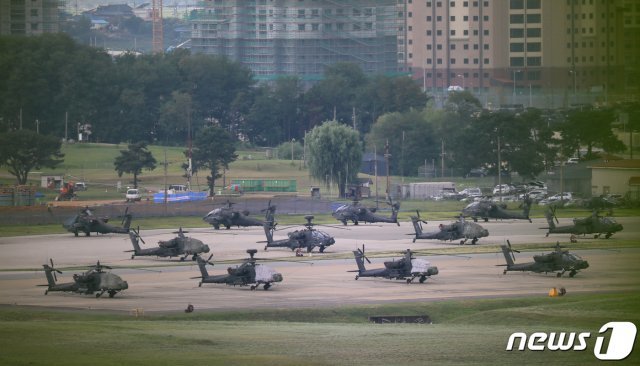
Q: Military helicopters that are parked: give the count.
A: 12